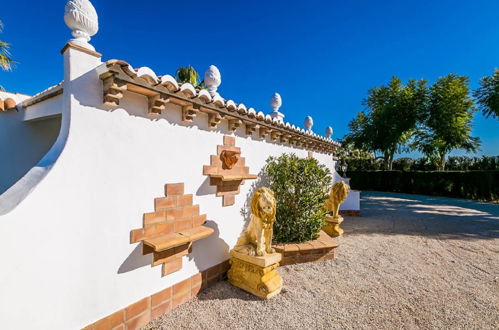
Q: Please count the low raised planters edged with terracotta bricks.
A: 1